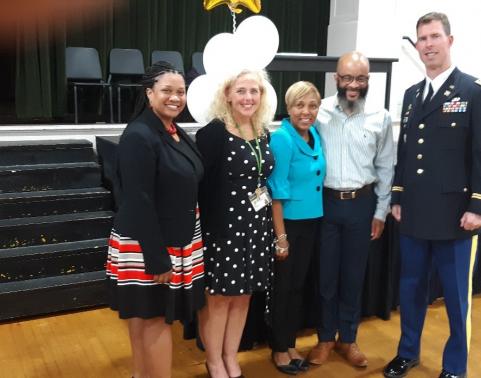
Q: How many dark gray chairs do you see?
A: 4